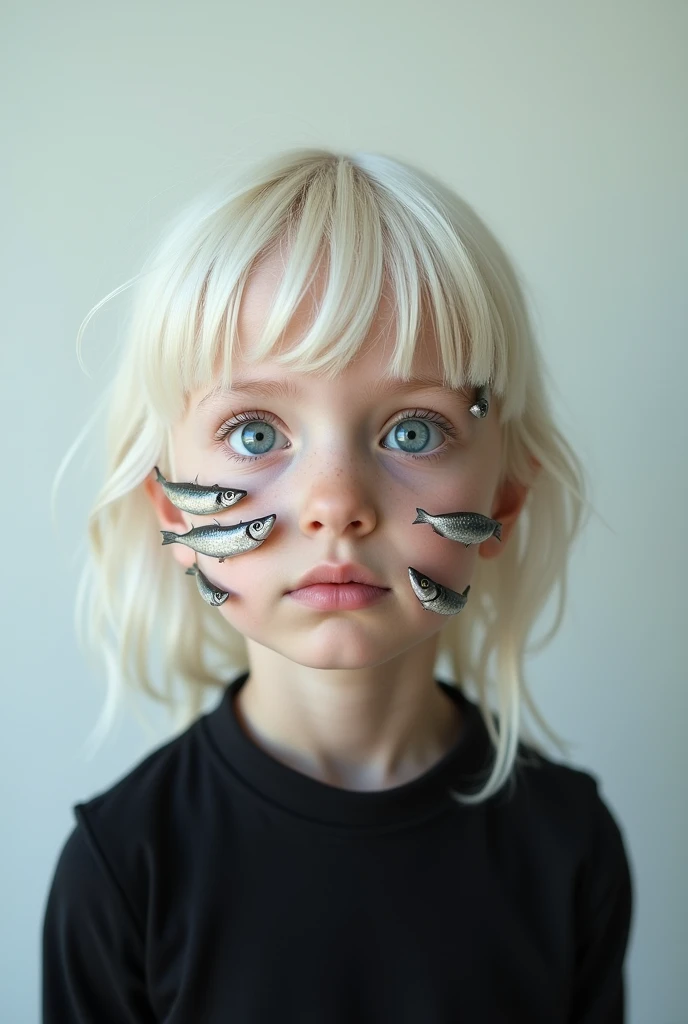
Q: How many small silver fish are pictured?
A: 6